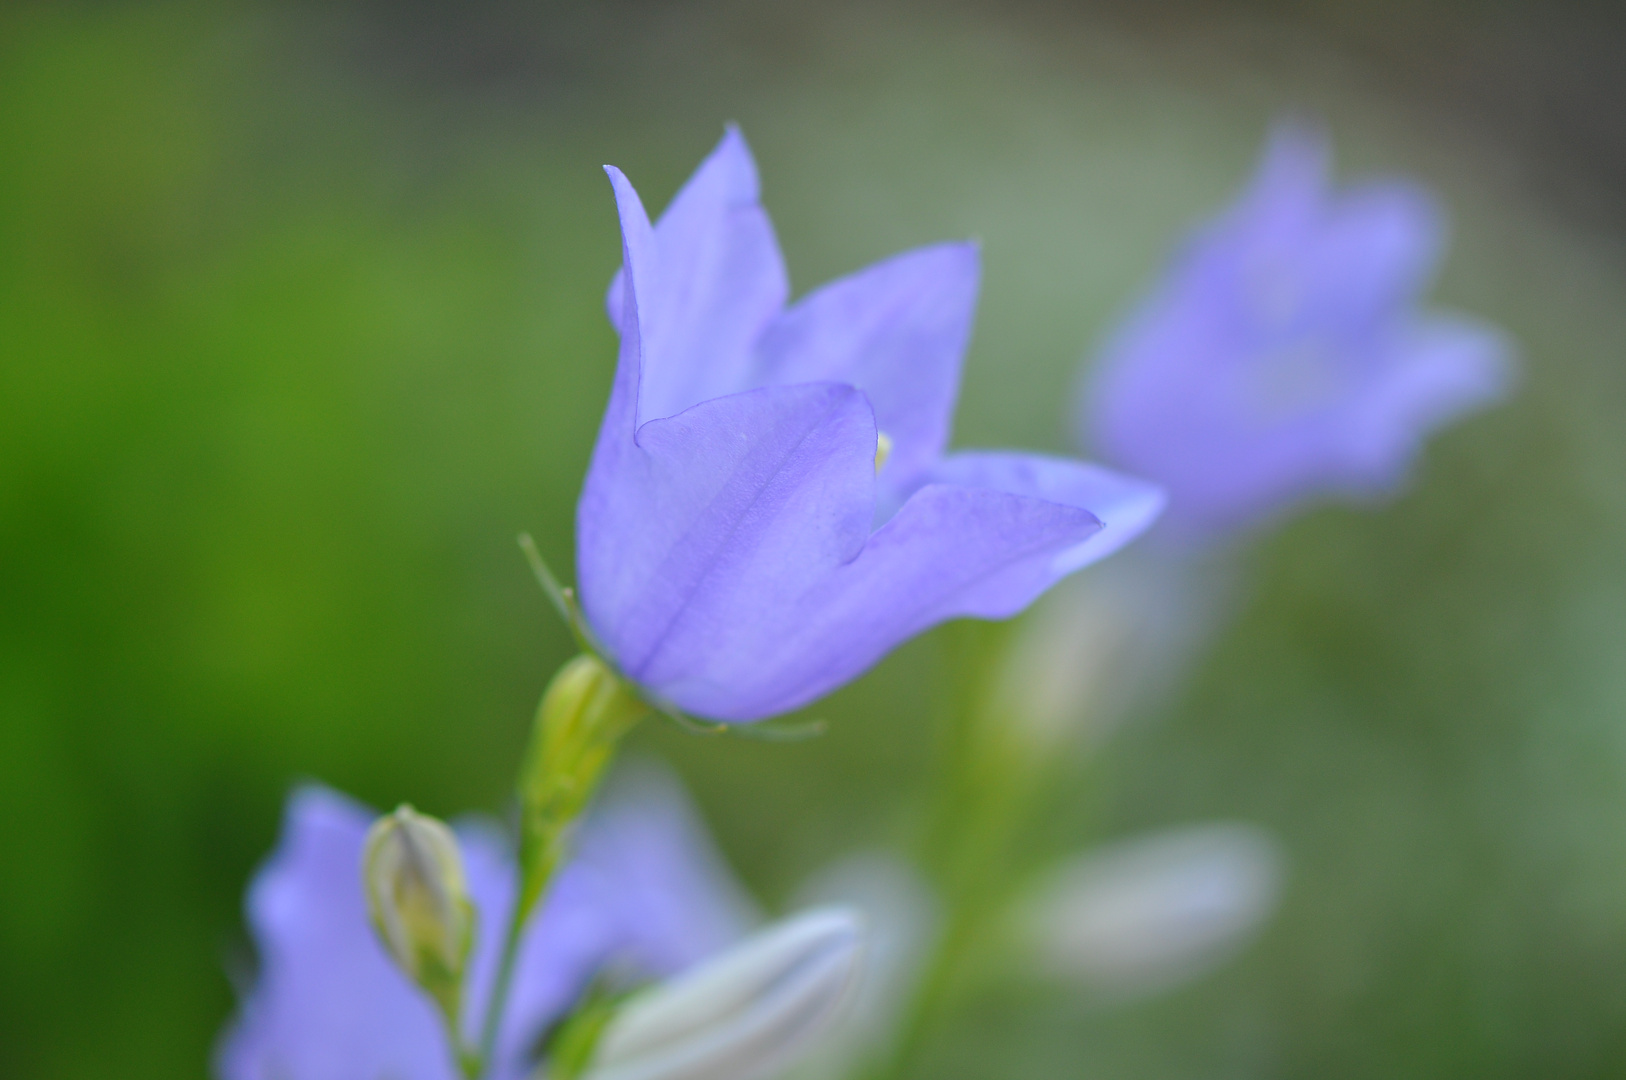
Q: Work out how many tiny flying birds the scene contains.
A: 0